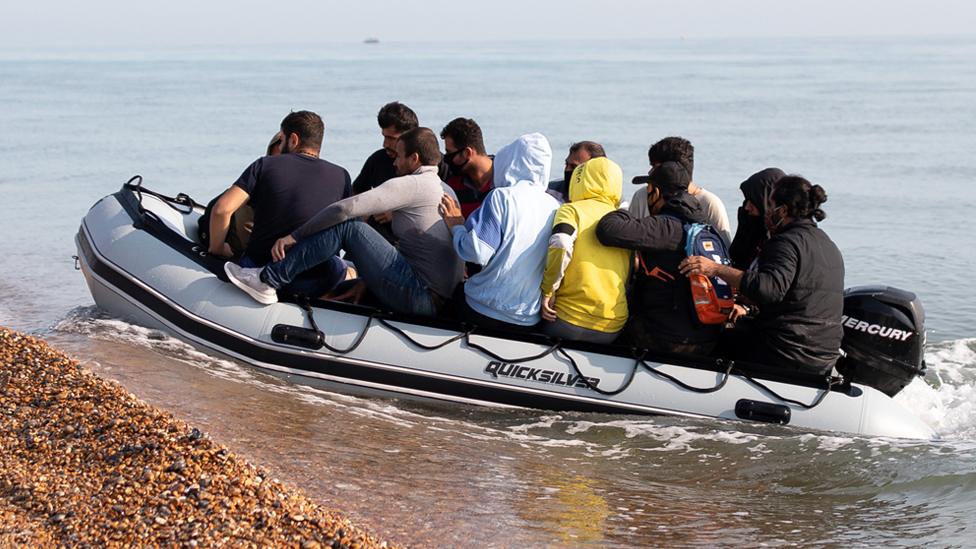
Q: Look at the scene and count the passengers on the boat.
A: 12